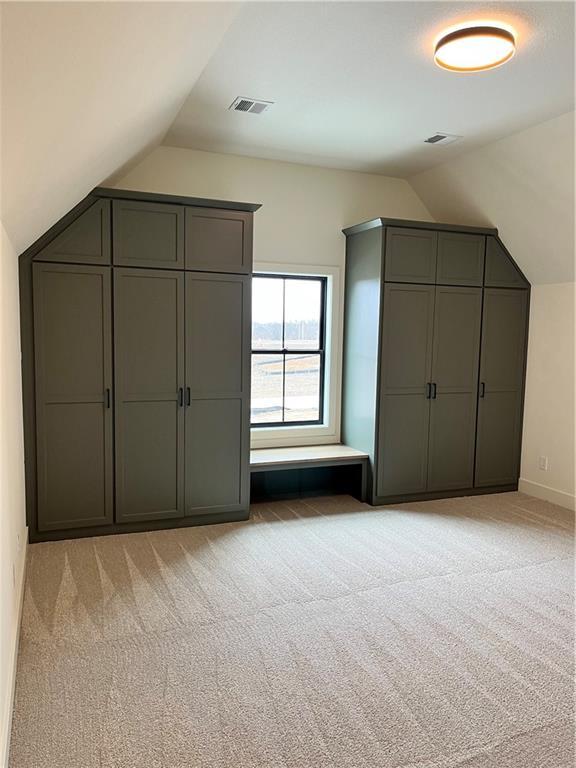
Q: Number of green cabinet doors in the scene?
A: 12